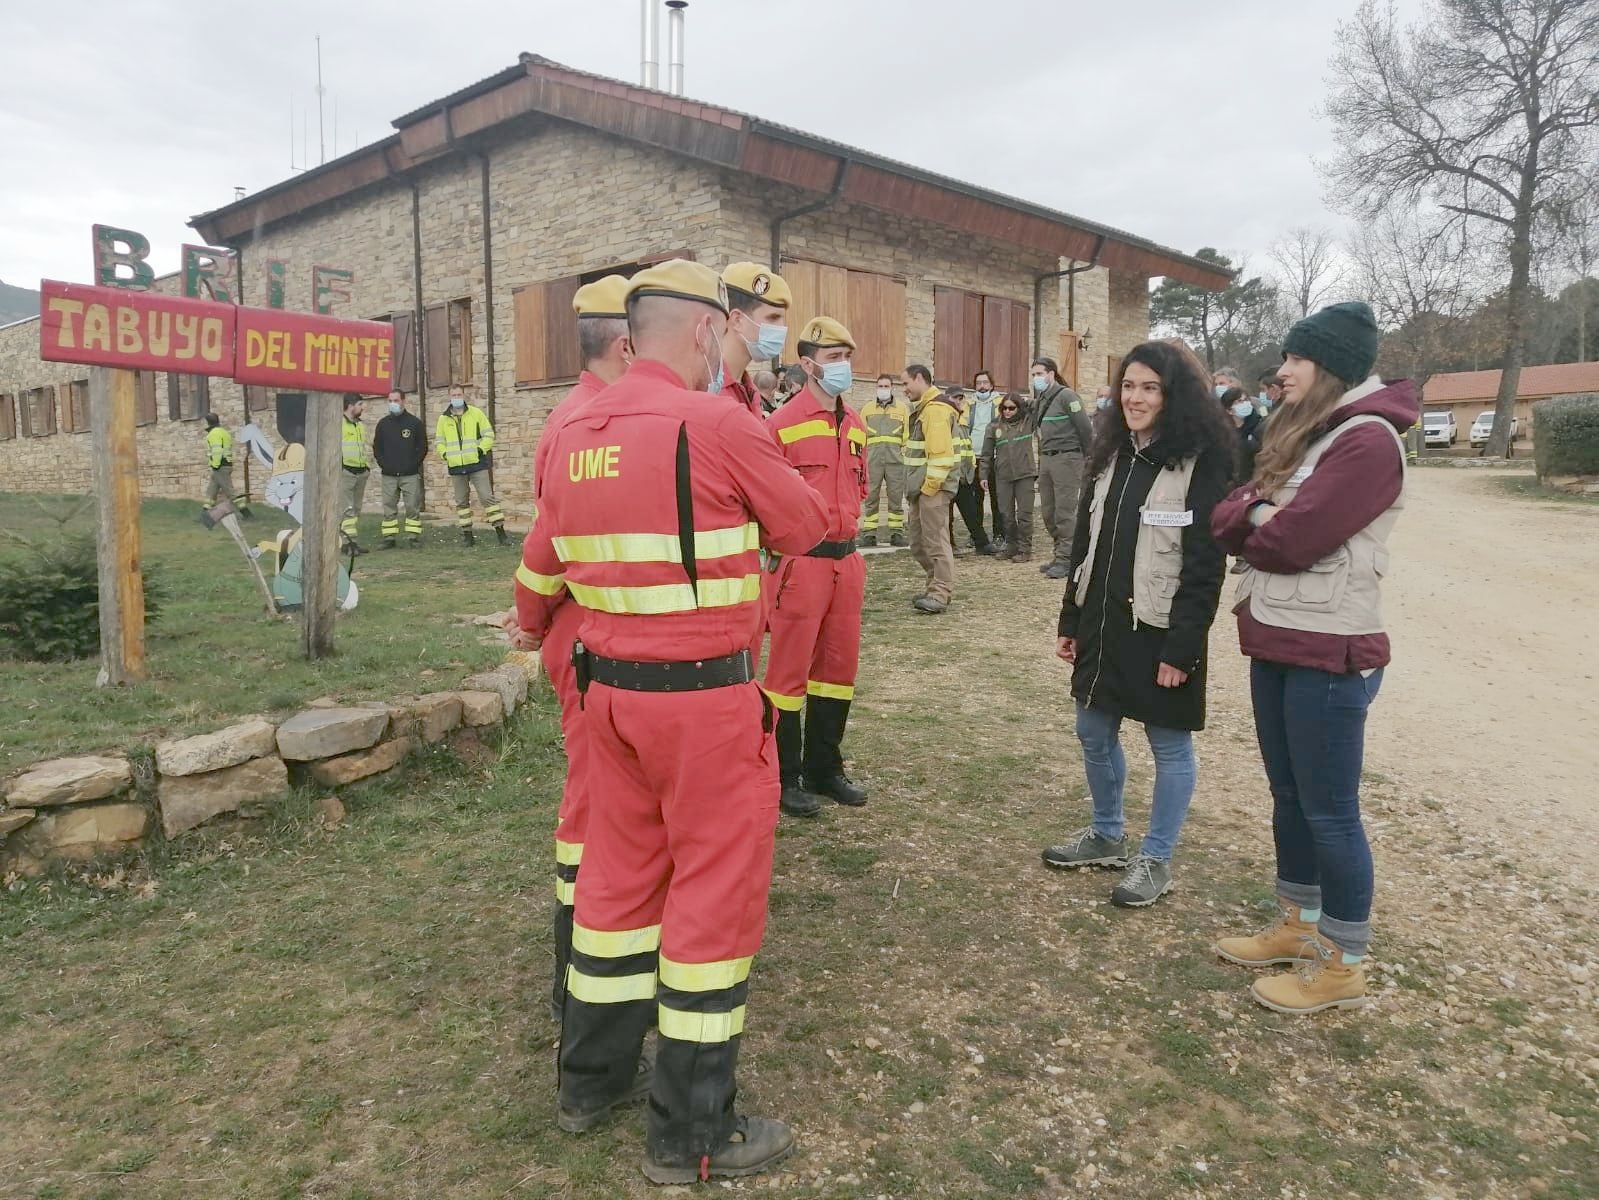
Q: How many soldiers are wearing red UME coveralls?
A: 4